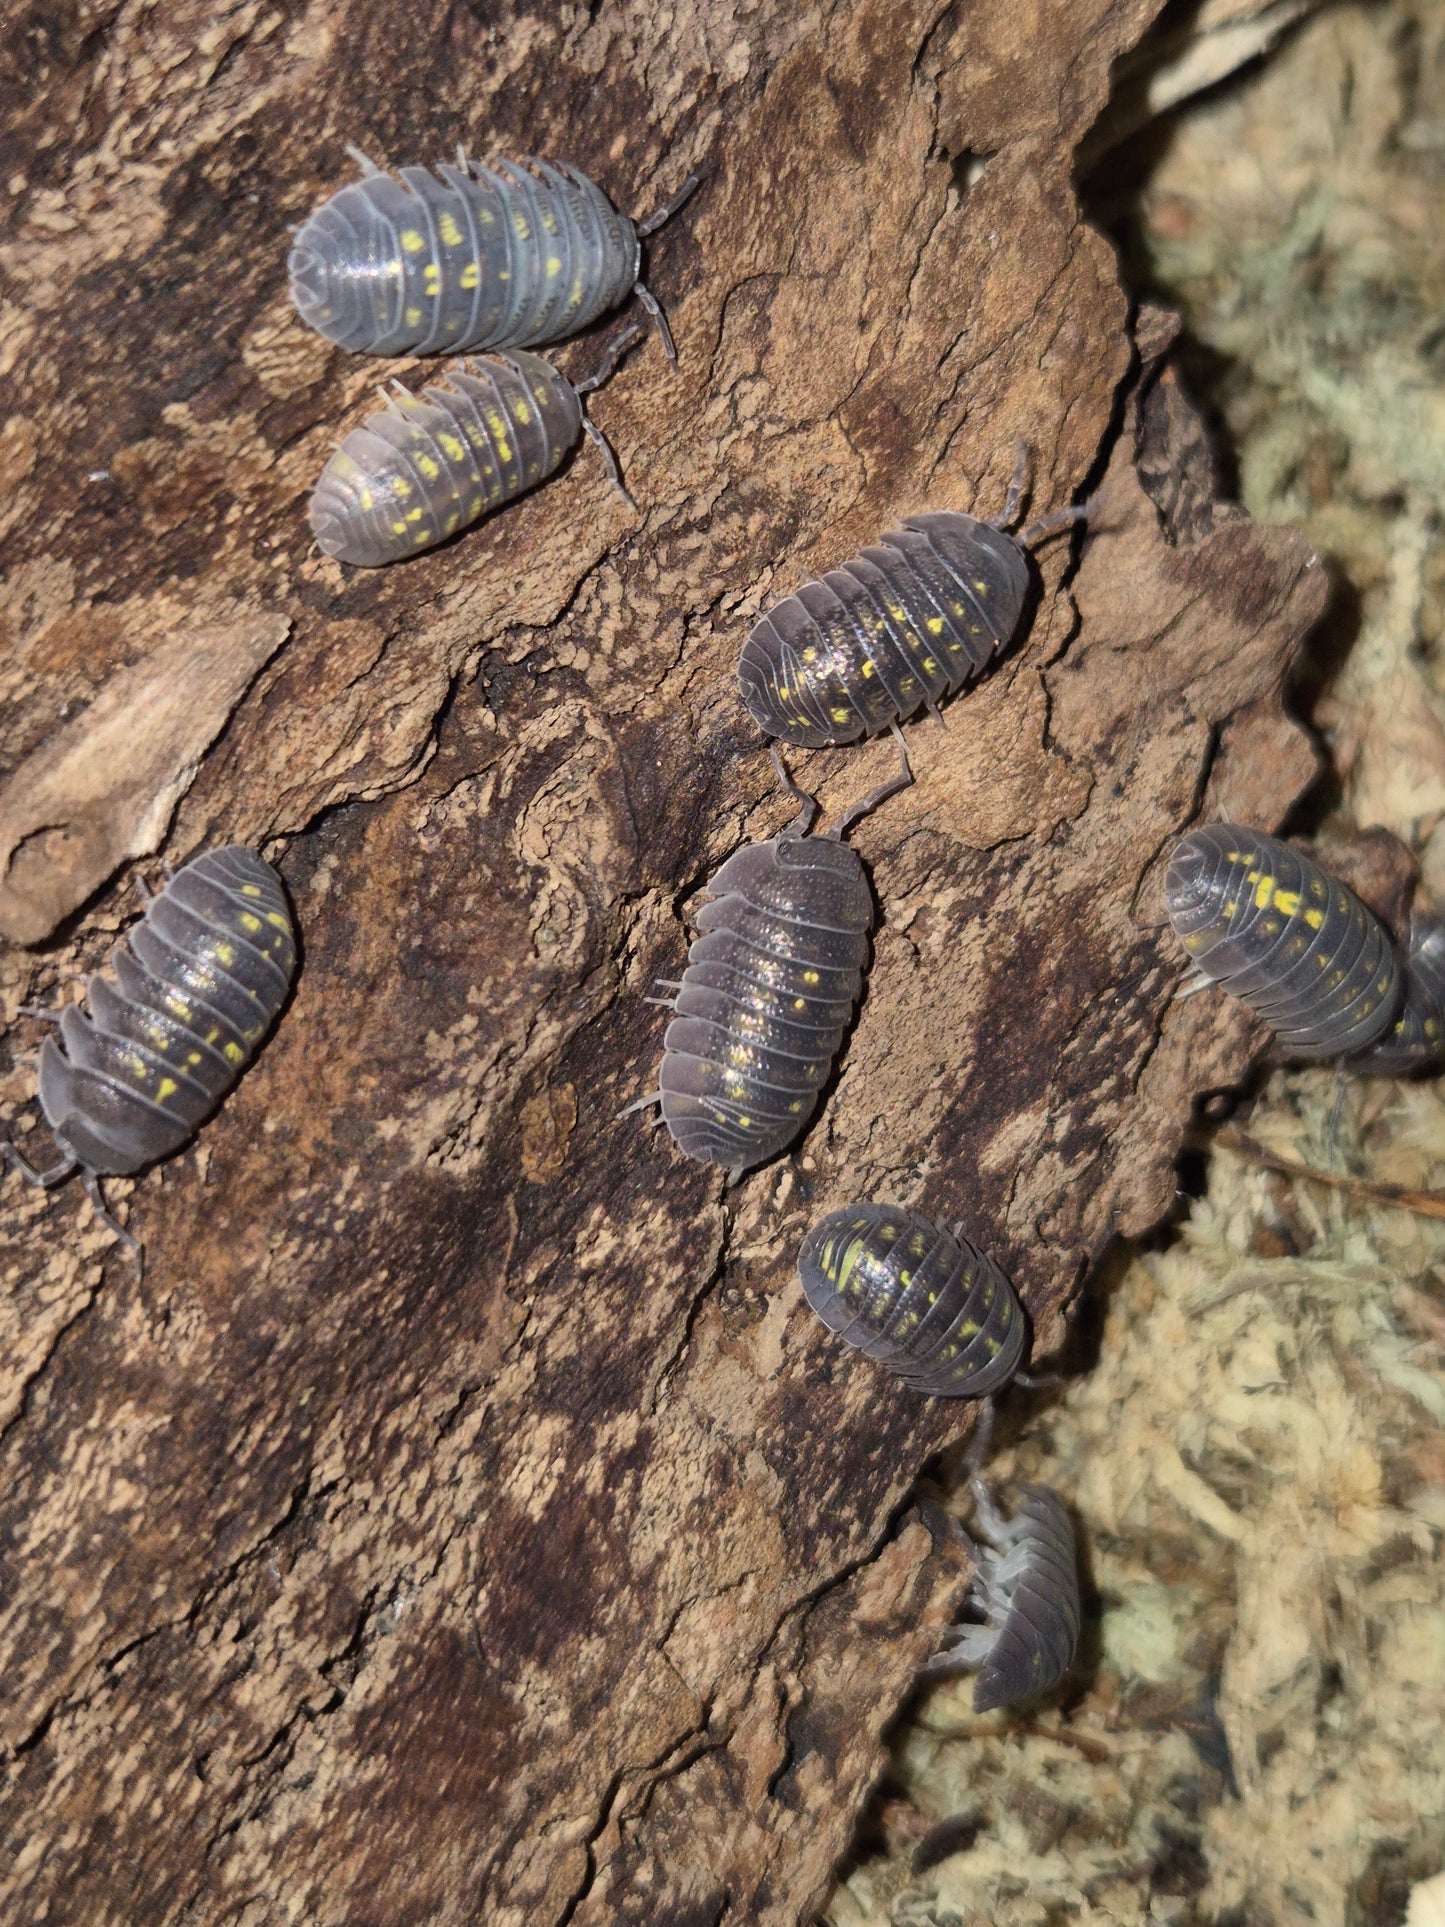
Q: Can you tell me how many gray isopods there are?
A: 9